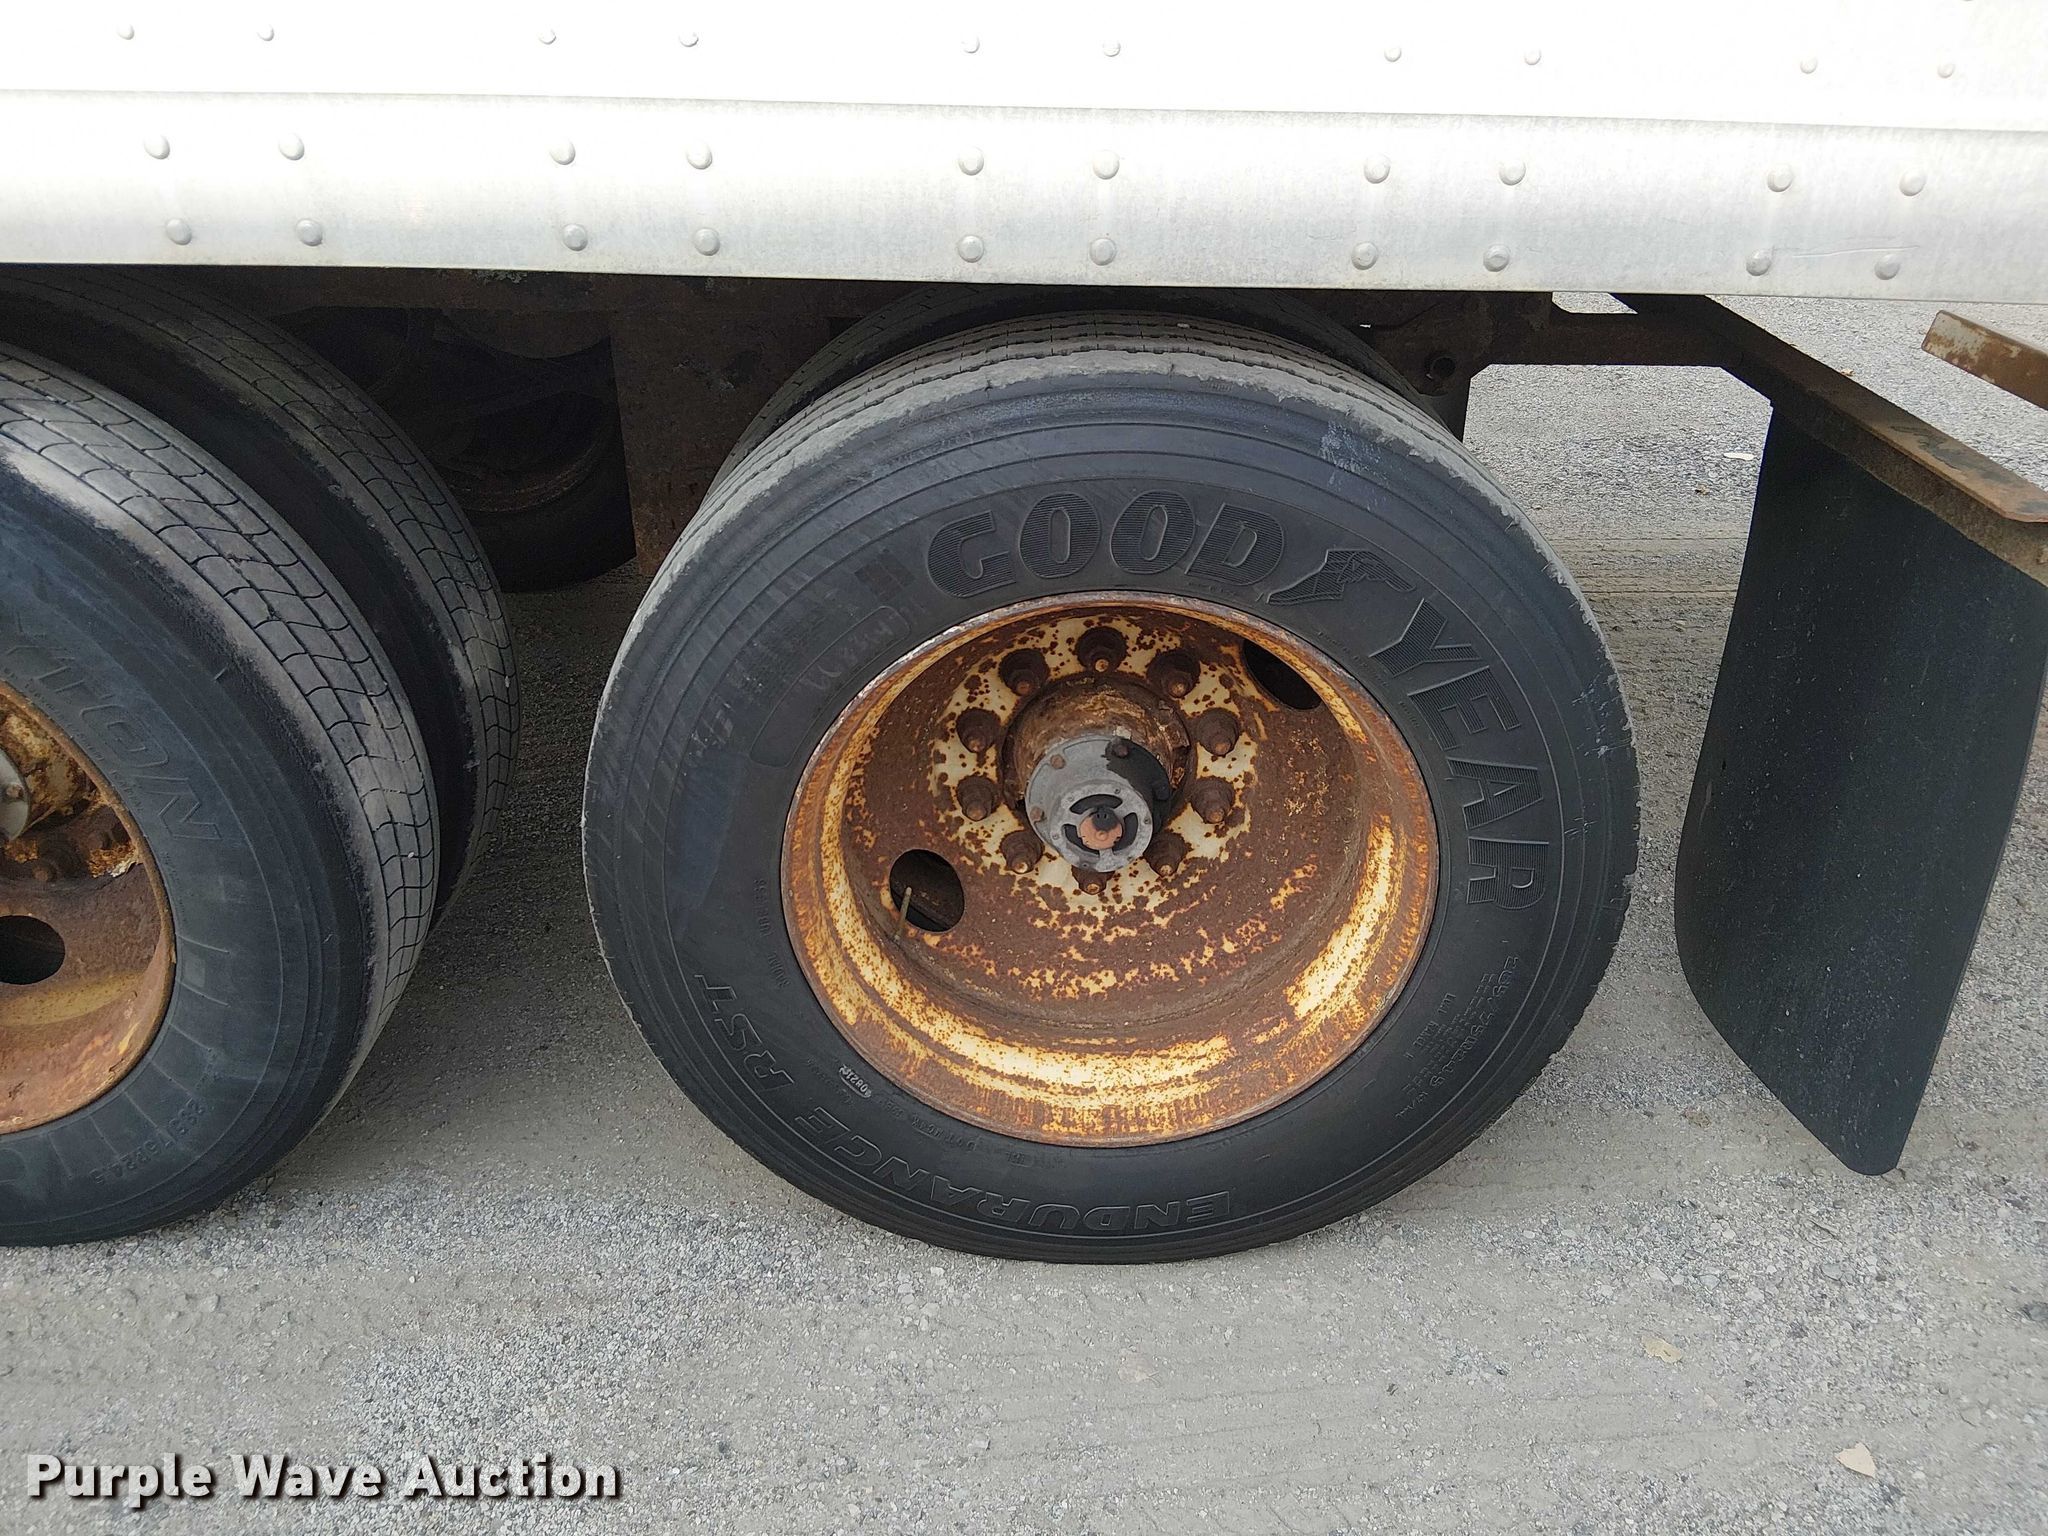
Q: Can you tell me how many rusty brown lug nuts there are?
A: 10